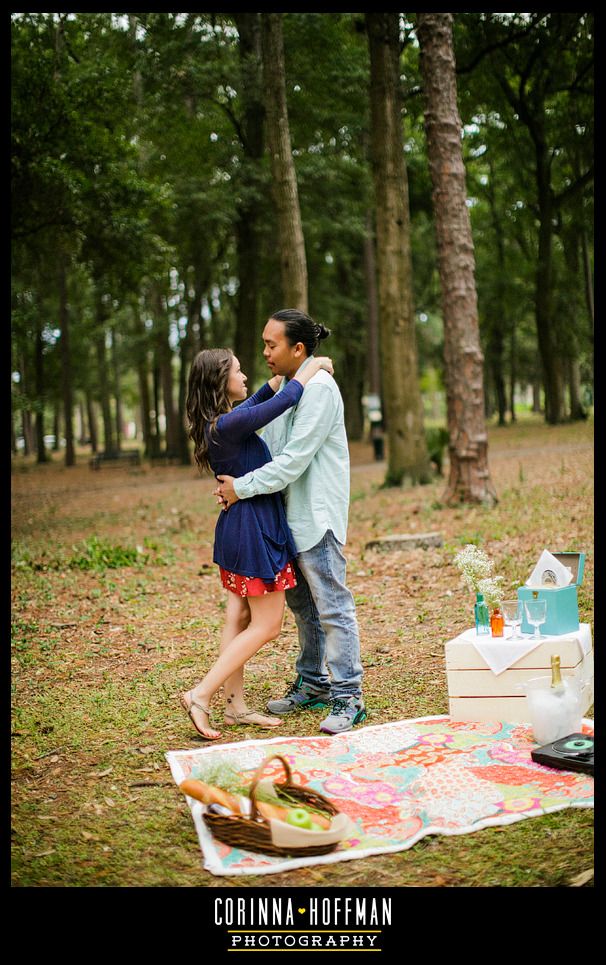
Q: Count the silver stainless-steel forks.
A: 0